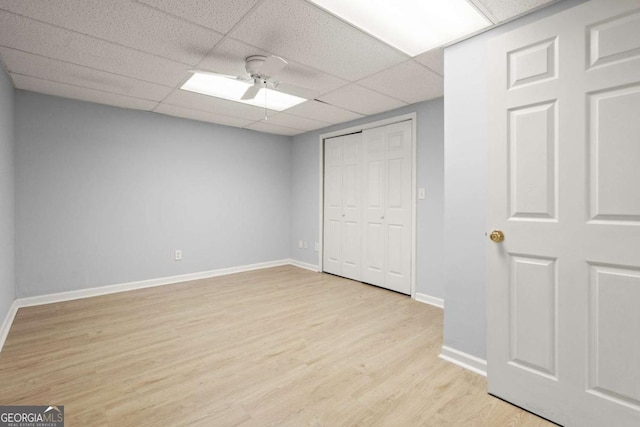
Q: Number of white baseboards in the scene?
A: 5